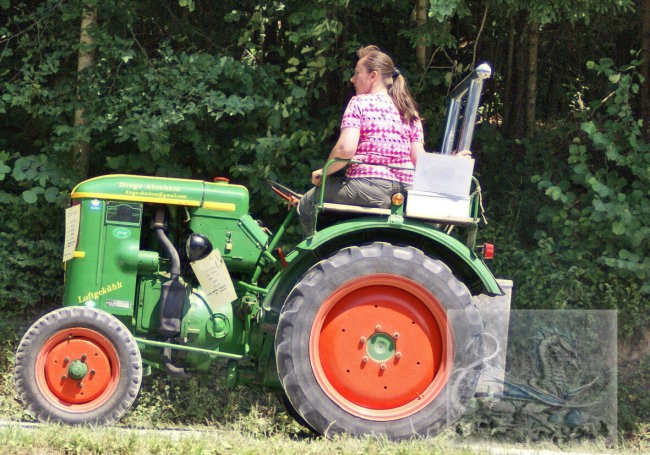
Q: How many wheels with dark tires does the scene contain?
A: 2